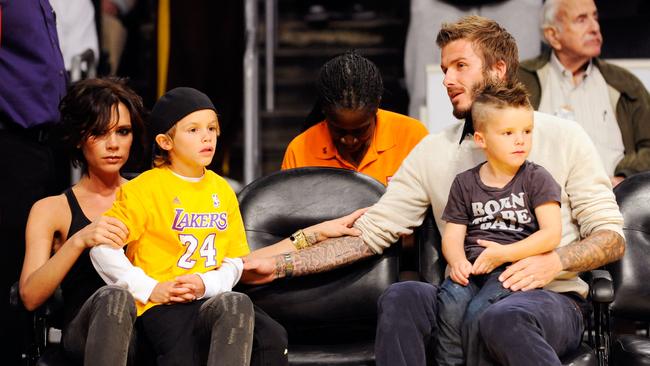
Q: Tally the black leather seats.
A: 4